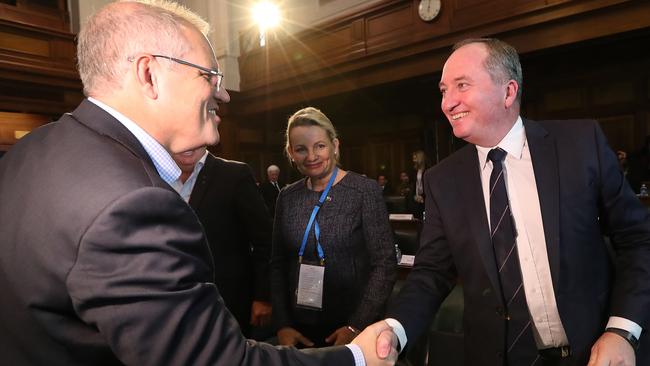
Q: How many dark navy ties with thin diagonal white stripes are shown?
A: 1